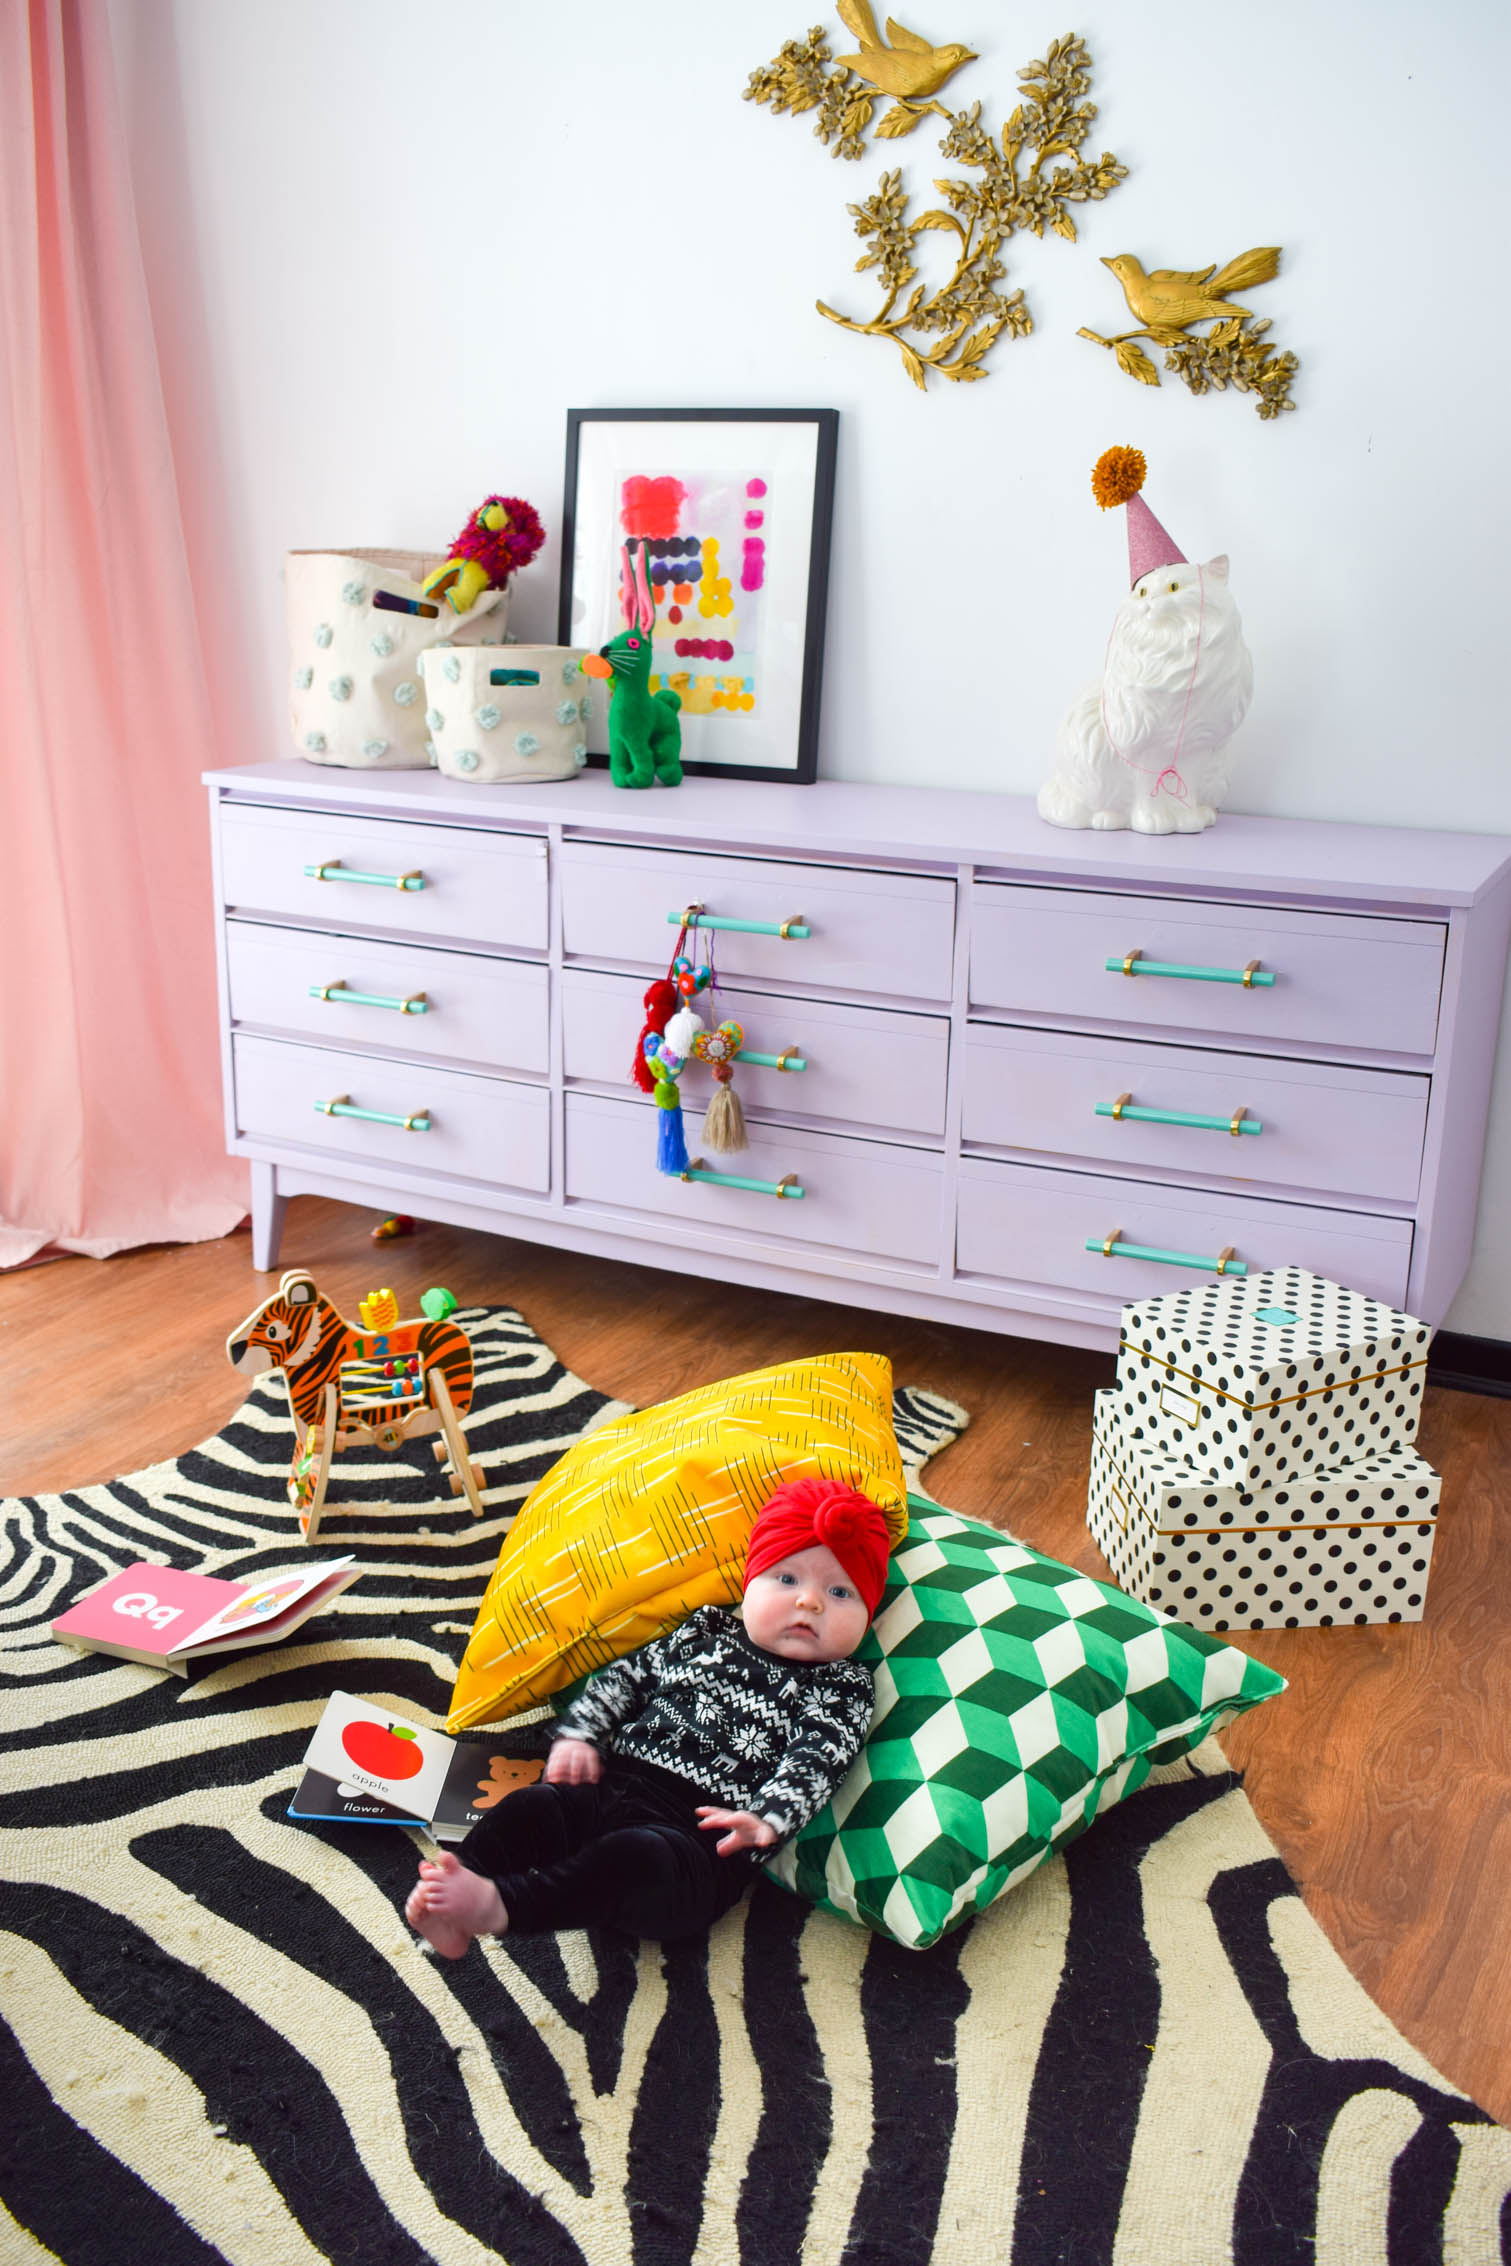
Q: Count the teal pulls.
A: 9